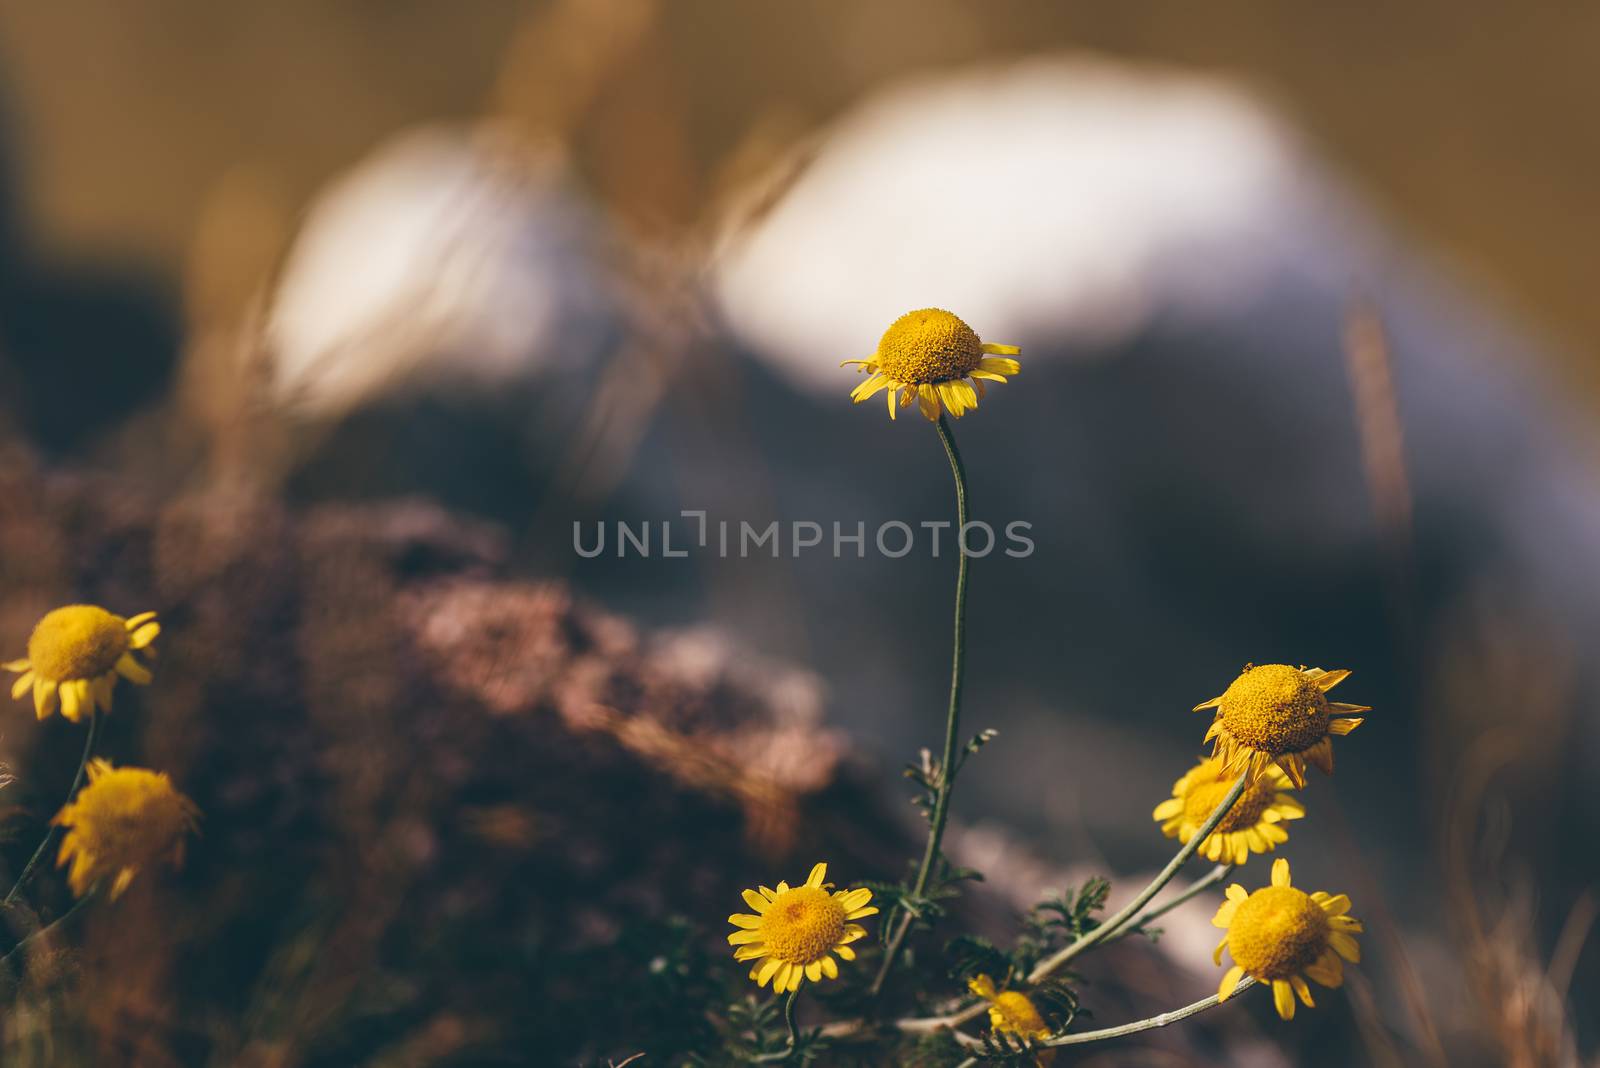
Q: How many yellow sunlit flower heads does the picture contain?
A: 8